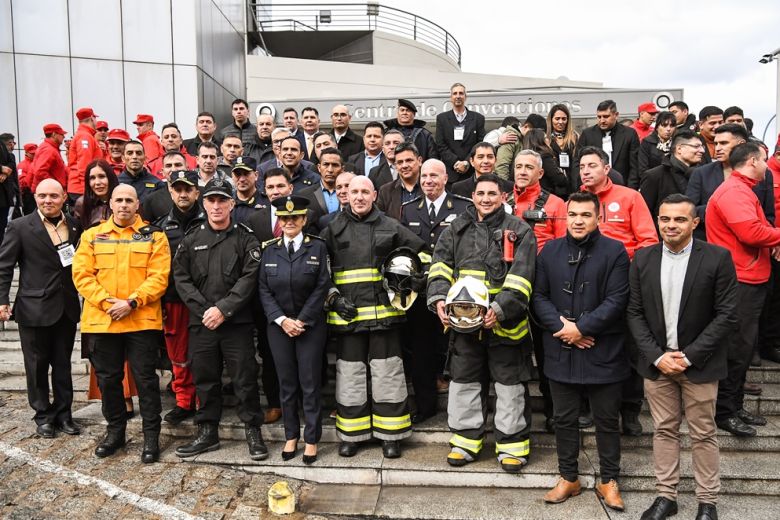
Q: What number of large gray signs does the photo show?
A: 1